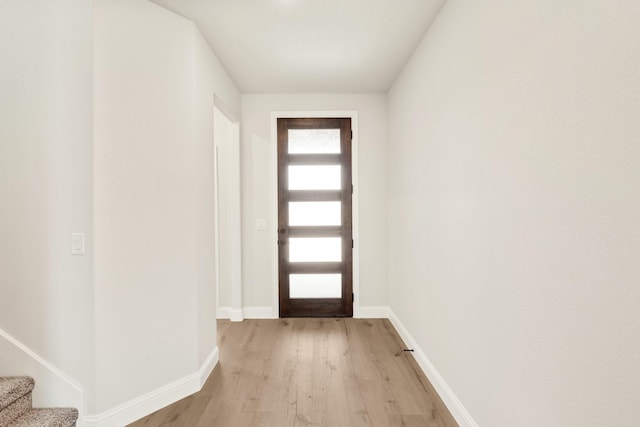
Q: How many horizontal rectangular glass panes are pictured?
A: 5